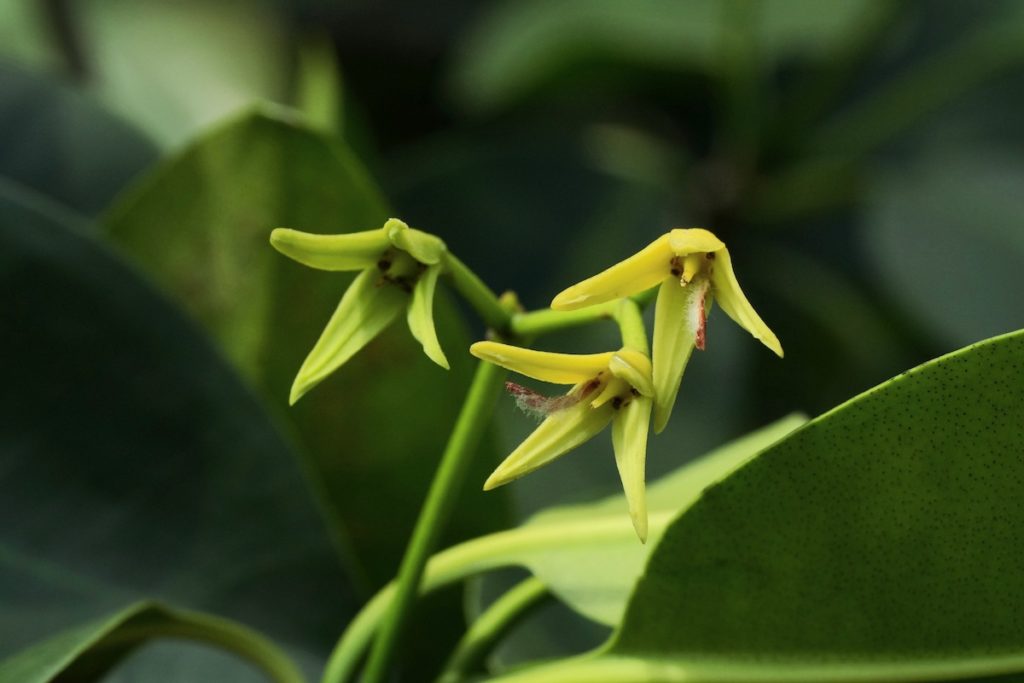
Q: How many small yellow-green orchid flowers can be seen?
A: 3